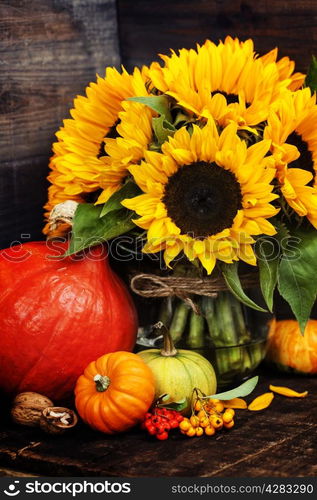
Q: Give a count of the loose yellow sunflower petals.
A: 3